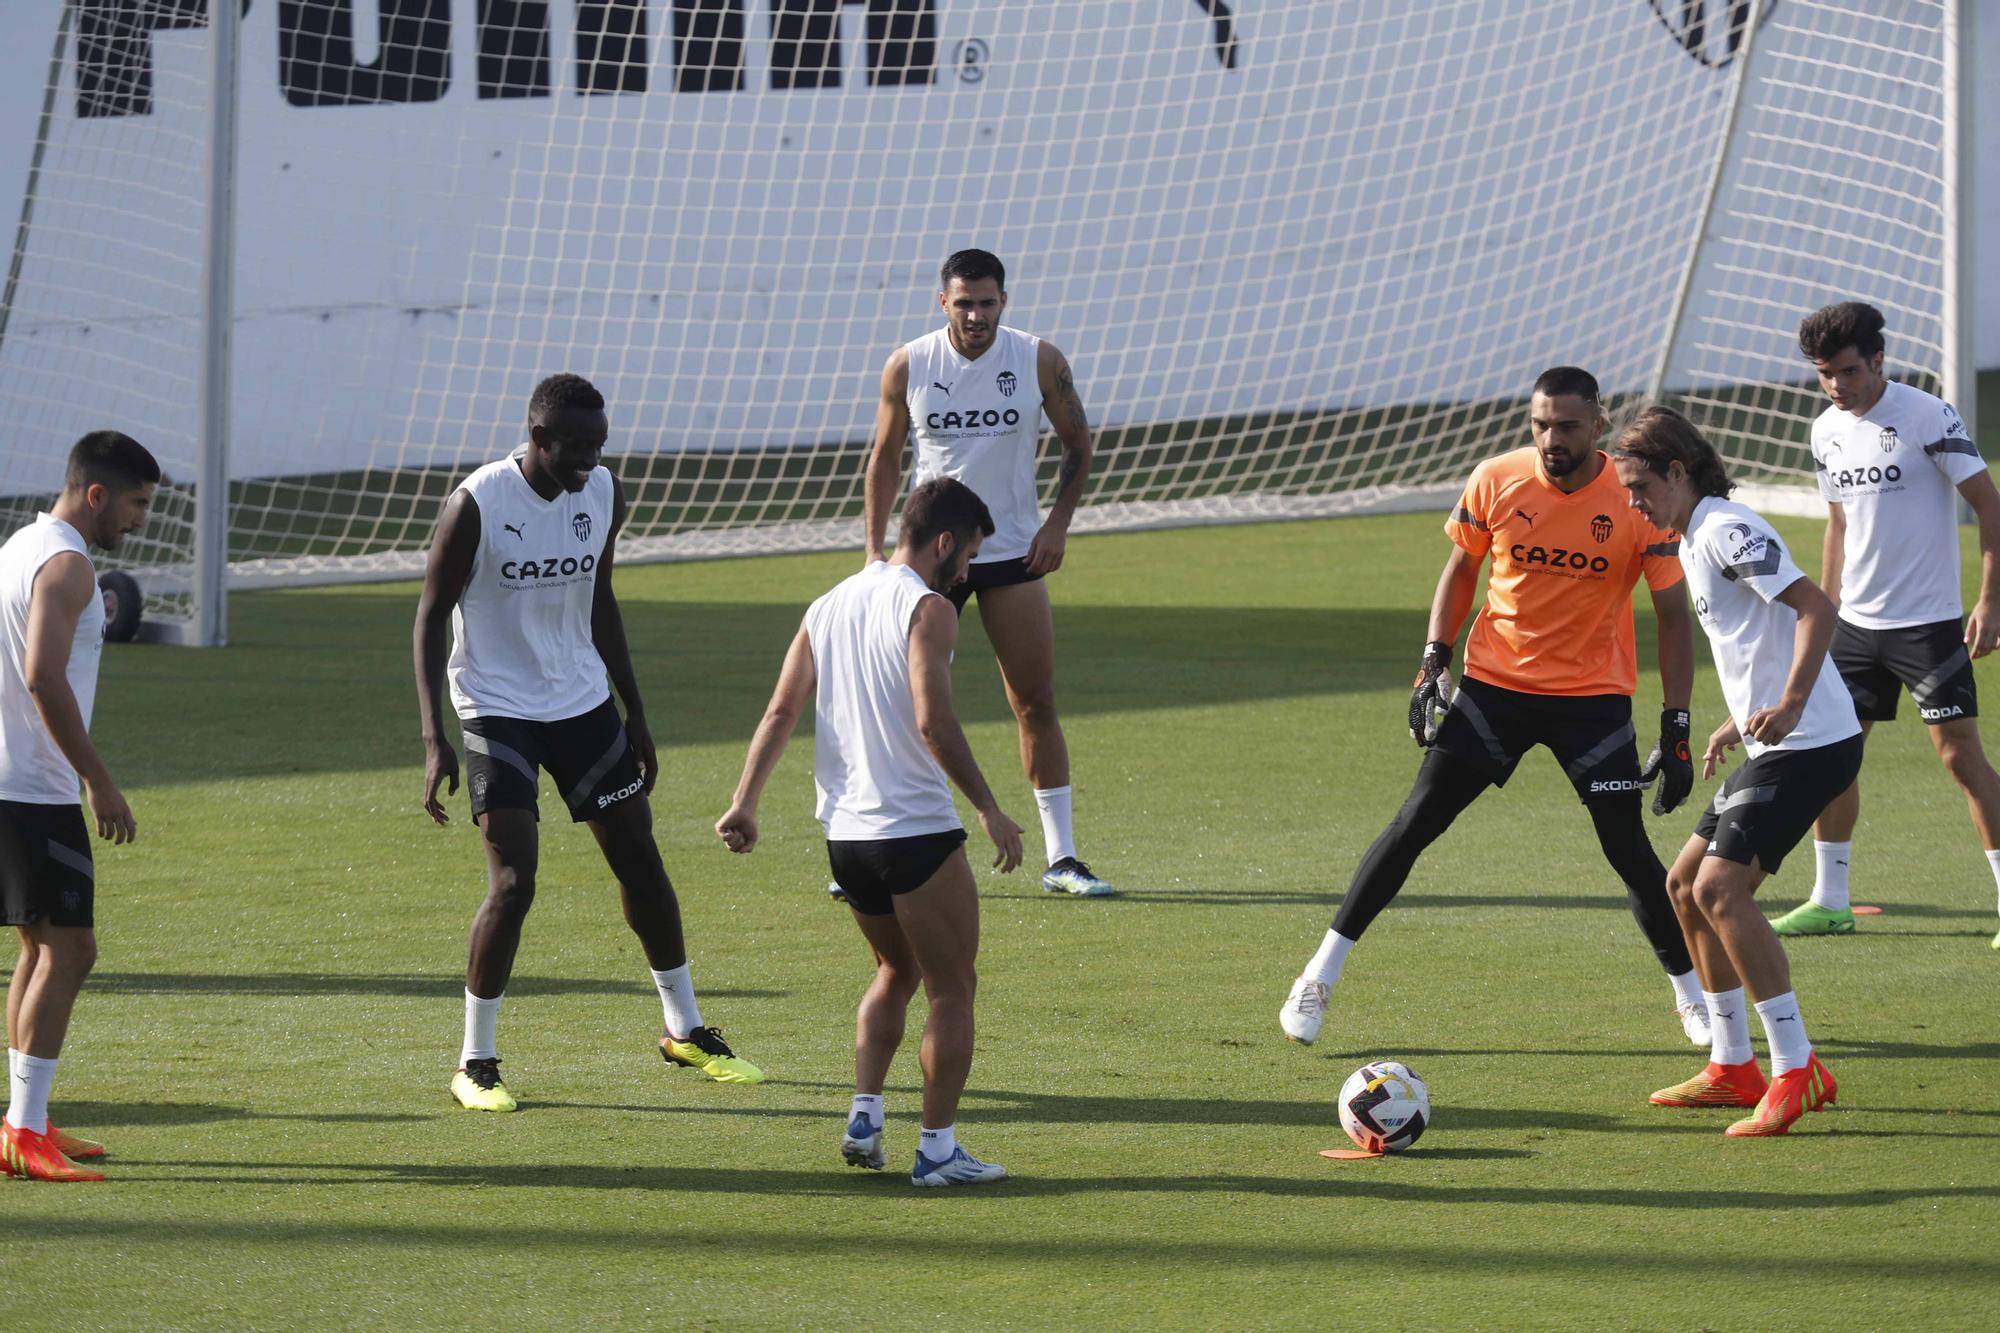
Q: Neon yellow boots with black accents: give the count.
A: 2